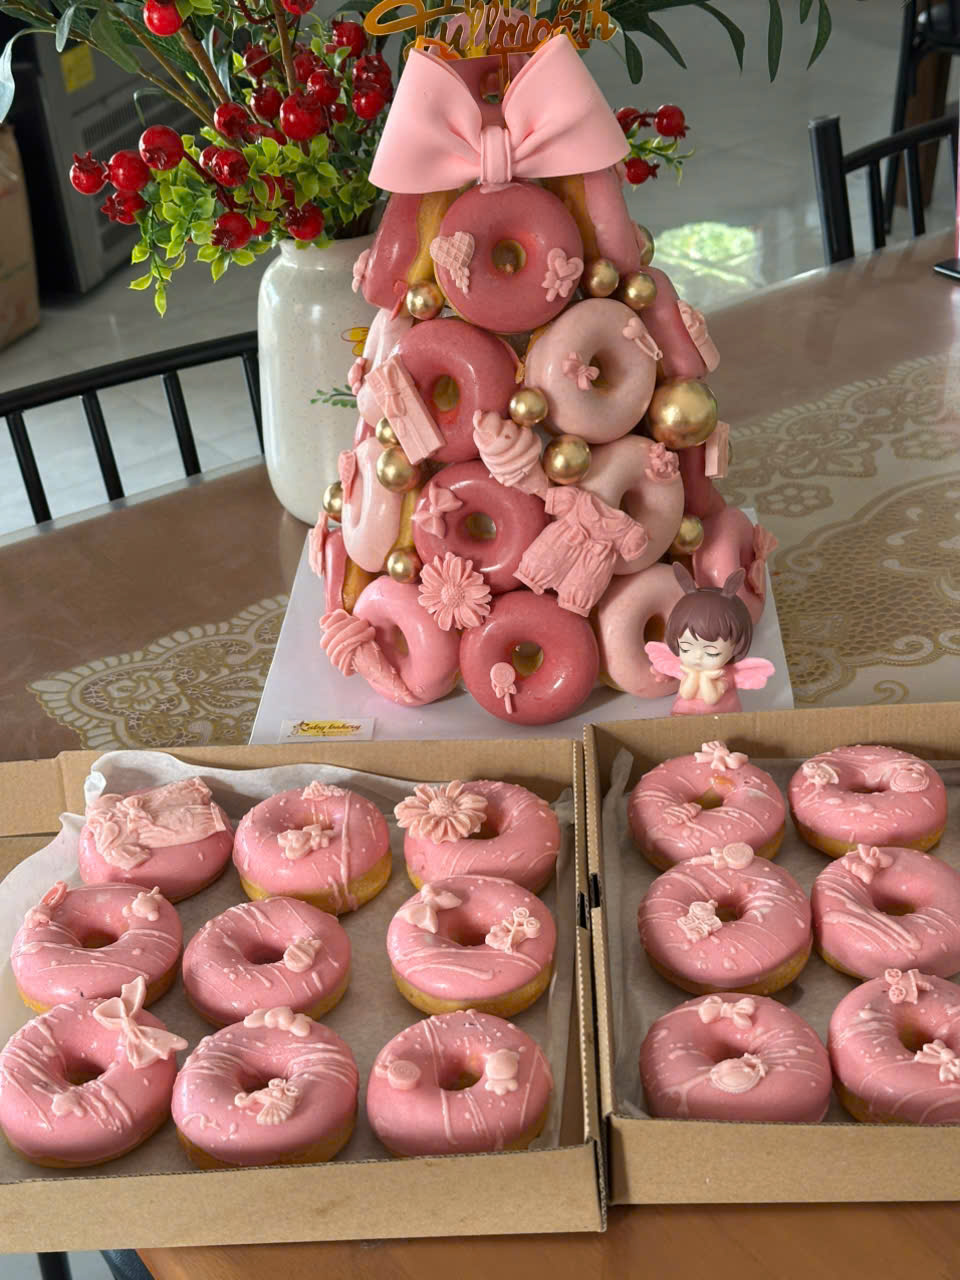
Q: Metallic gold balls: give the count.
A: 12